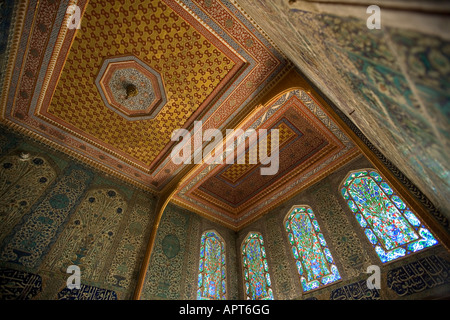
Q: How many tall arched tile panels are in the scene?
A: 2